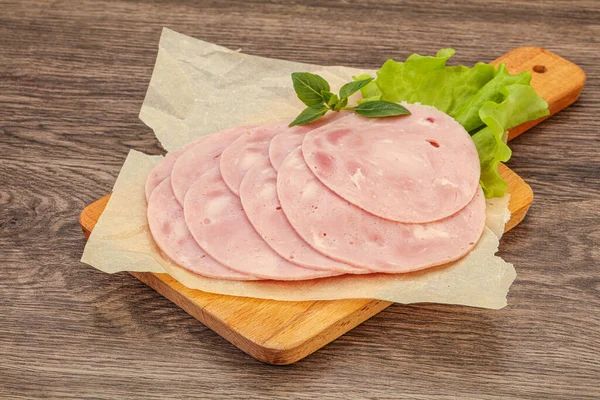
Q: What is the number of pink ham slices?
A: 9